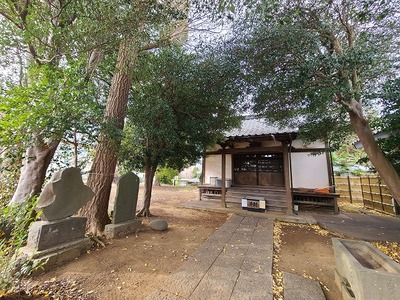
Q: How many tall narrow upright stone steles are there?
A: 1